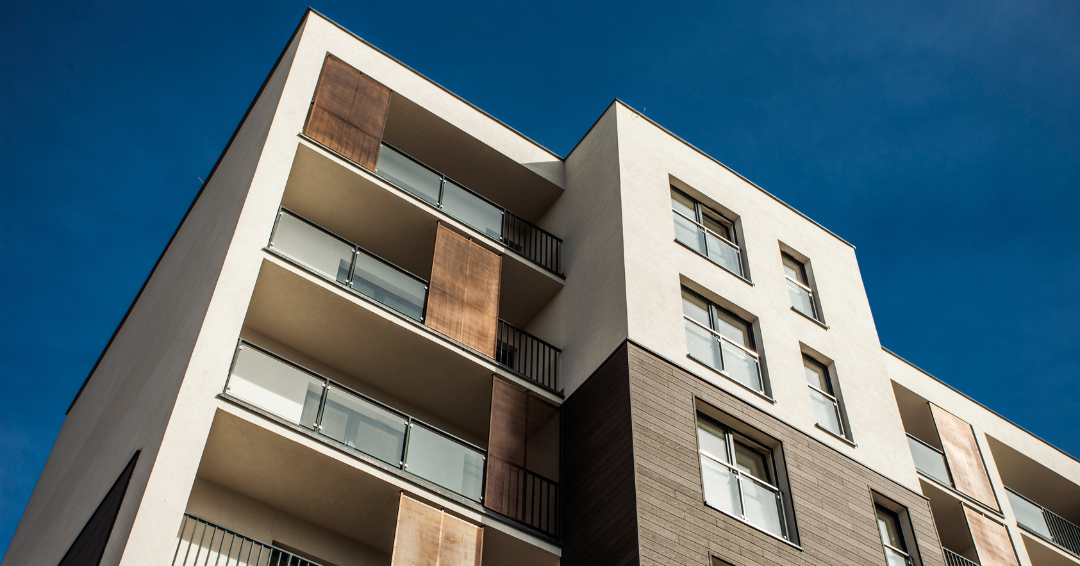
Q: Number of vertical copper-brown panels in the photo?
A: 6